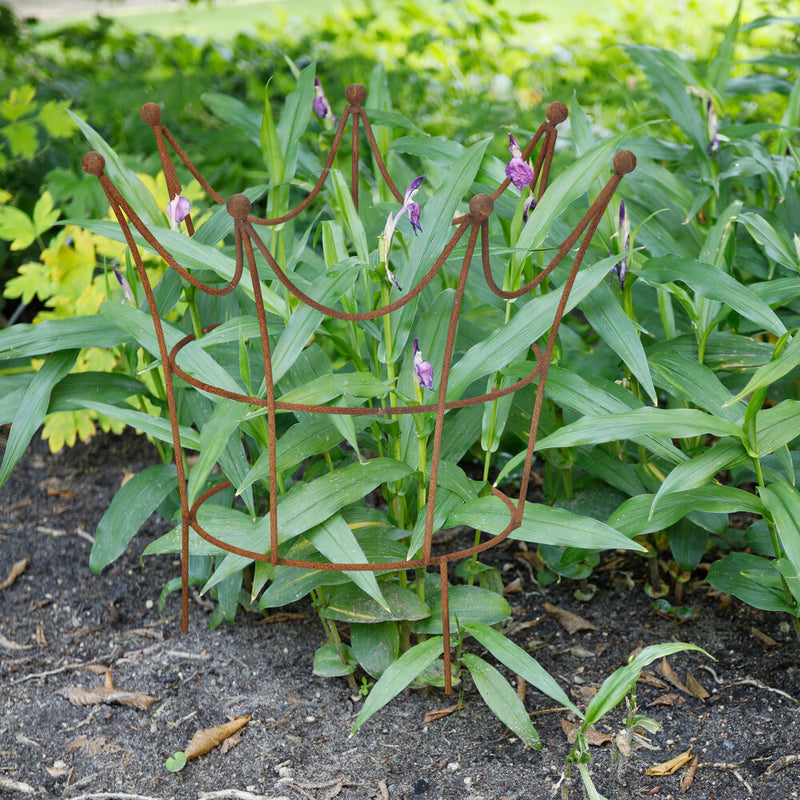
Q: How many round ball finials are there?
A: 7